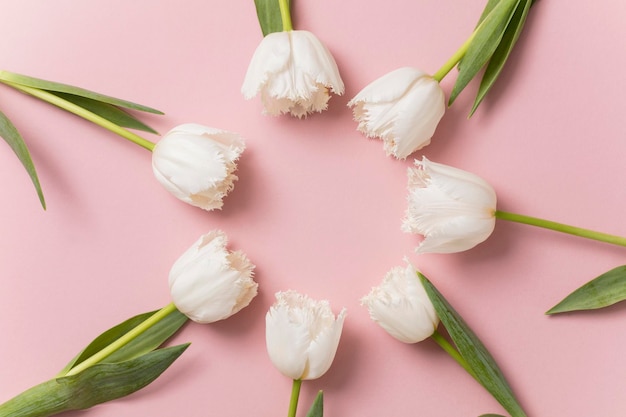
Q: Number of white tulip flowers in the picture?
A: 7